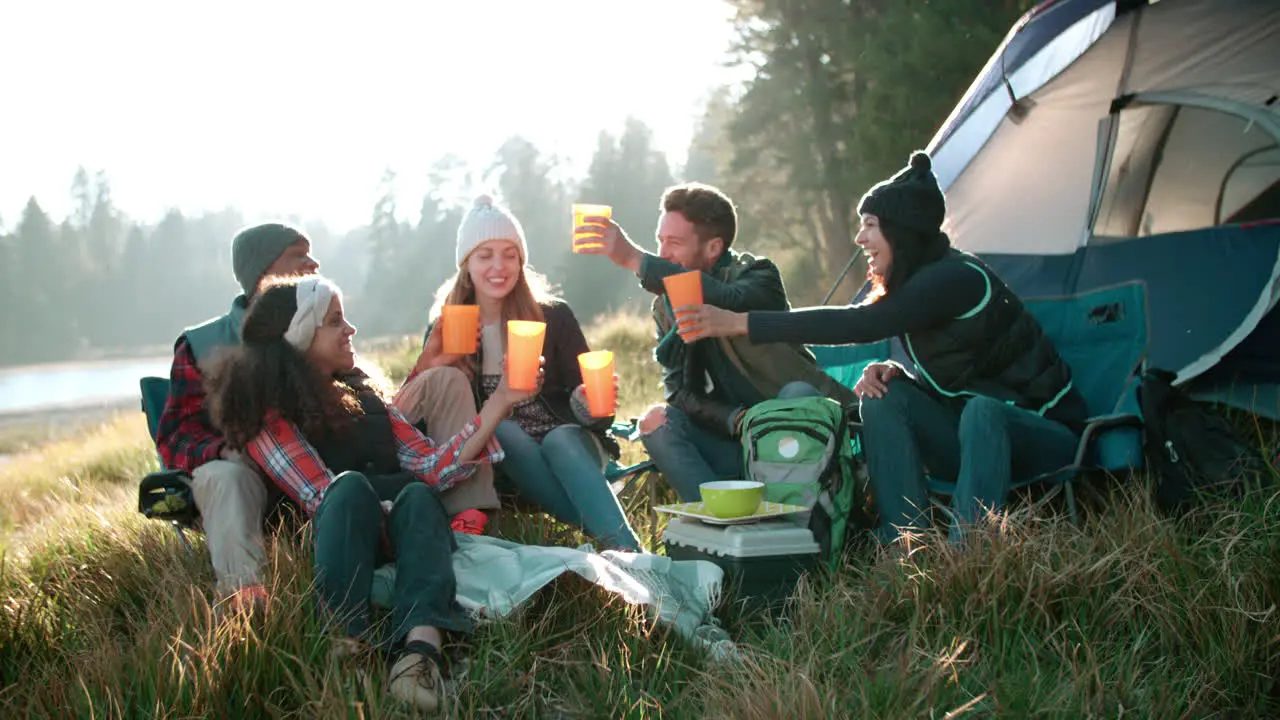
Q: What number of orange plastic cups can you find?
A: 5